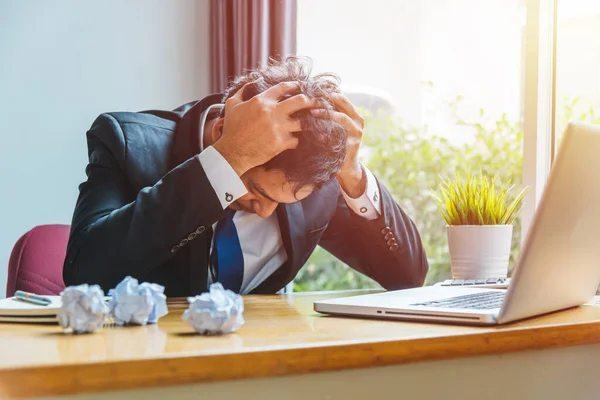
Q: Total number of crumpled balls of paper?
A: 3